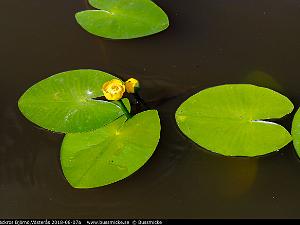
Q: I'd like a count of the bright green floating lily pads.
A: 5